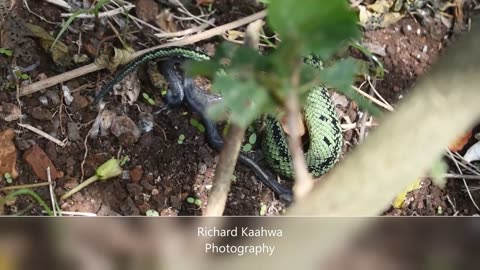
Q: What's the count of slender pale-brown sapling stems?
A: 2